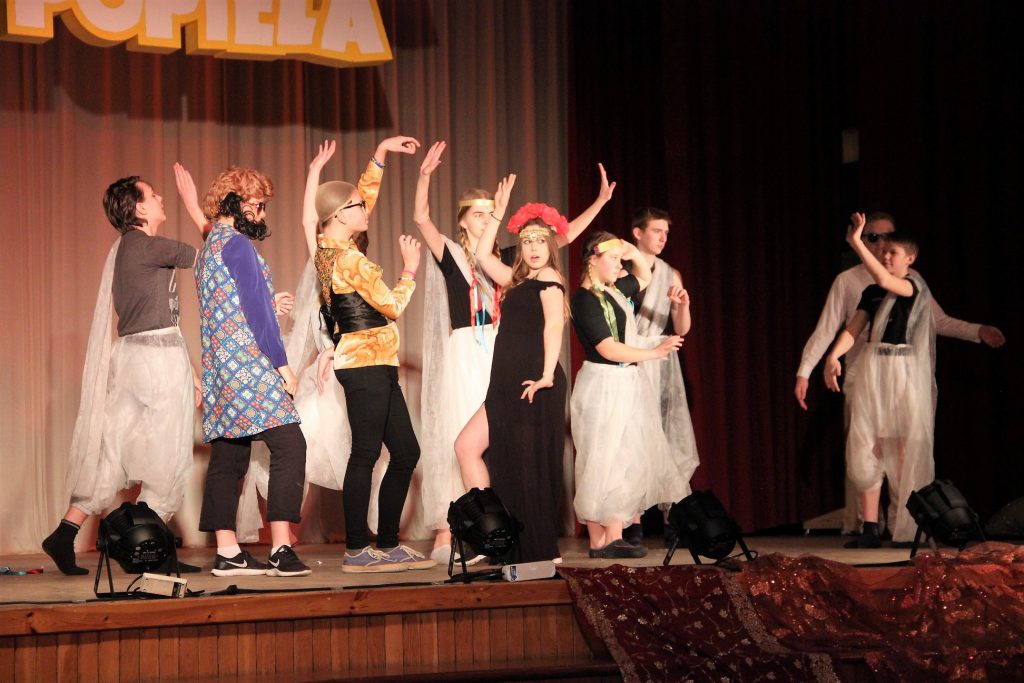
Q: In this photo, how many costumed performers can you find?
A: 10